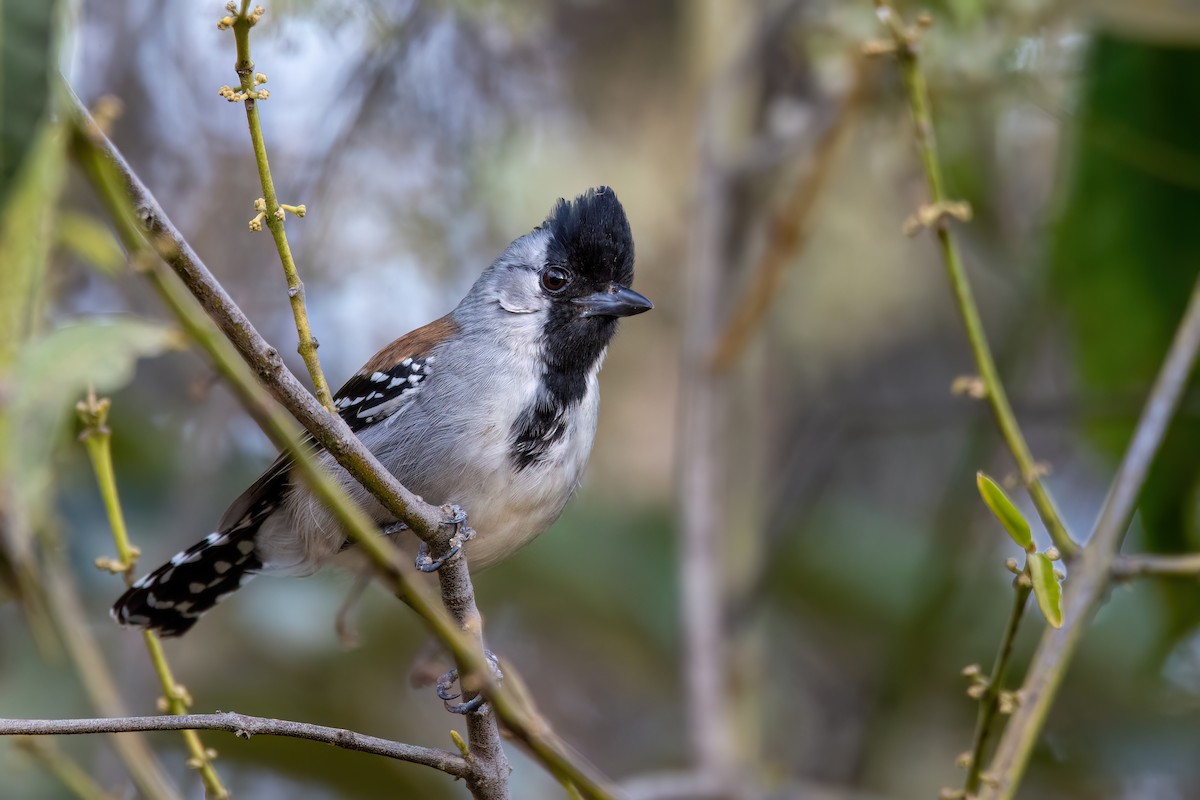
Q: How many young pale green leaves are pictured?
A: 2